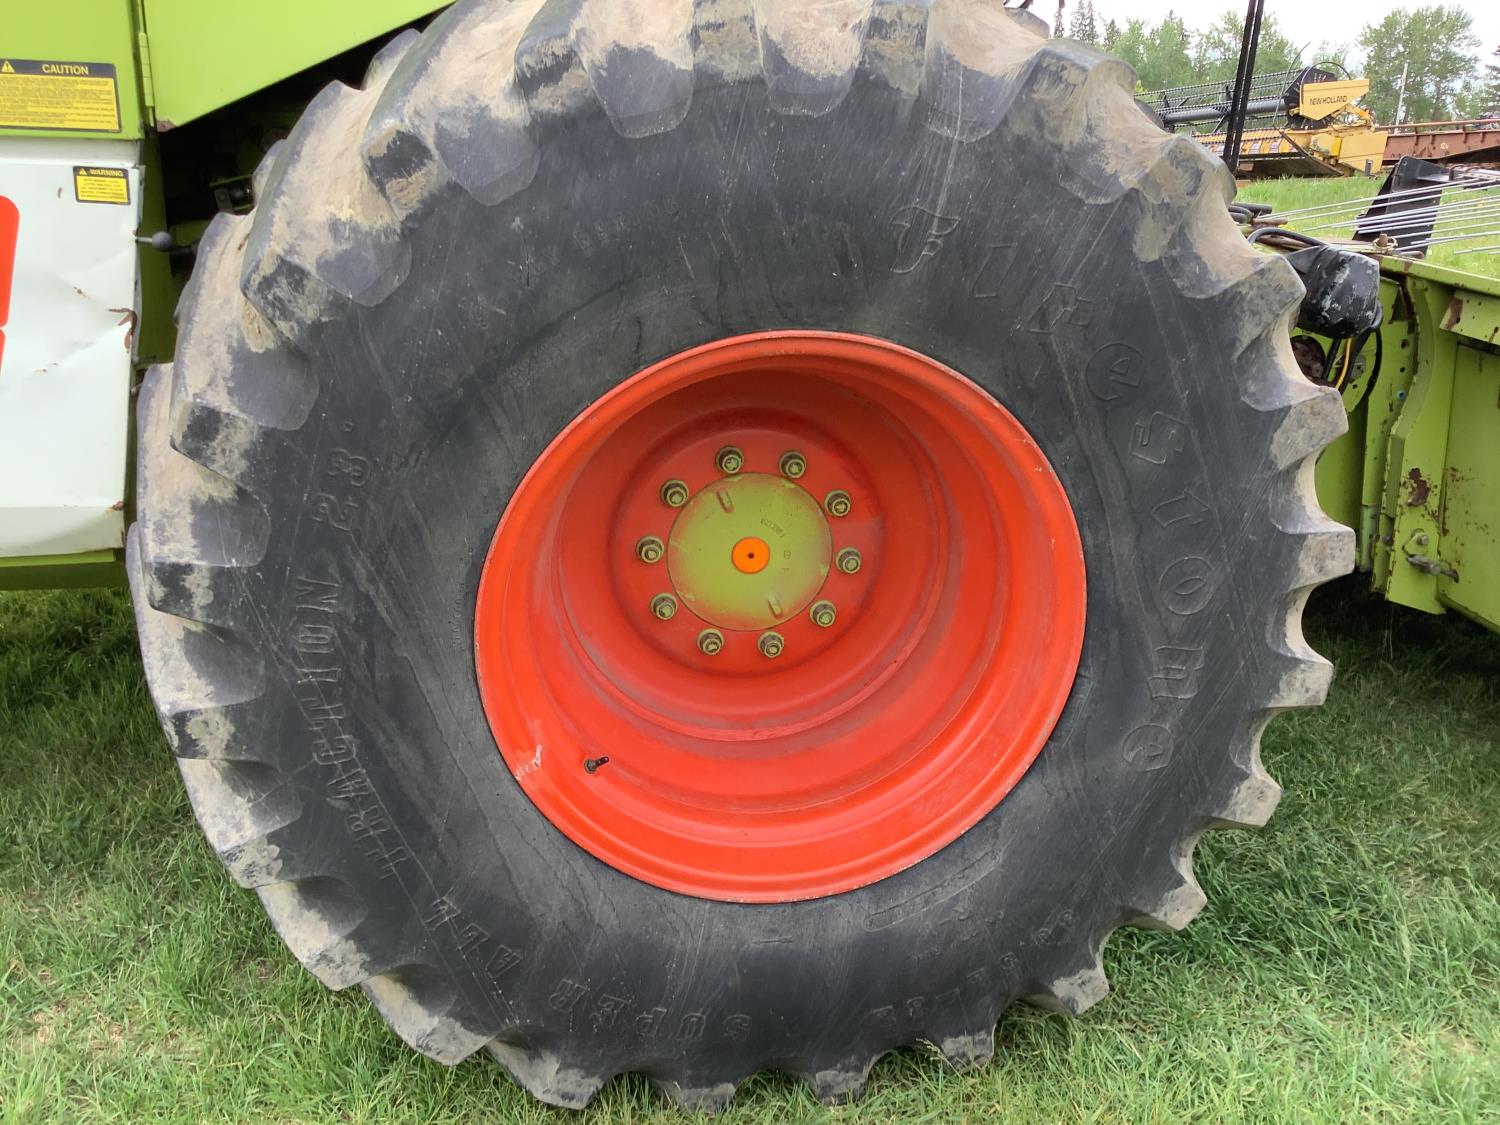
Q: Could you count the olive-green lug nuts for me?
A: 10